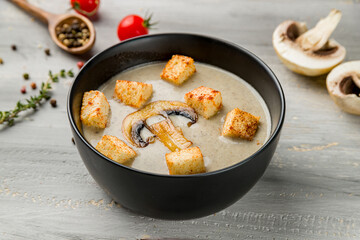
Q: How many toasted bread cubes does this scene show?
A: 7